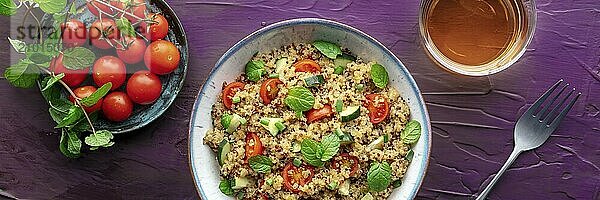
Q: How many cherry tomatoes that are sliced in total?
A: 8